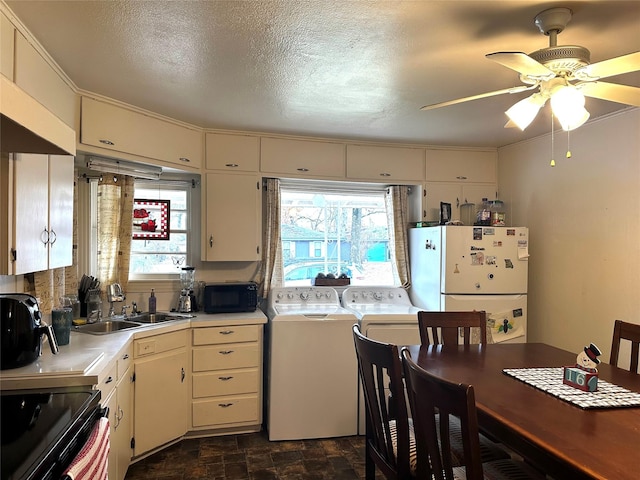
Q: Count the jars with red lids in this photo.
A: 0